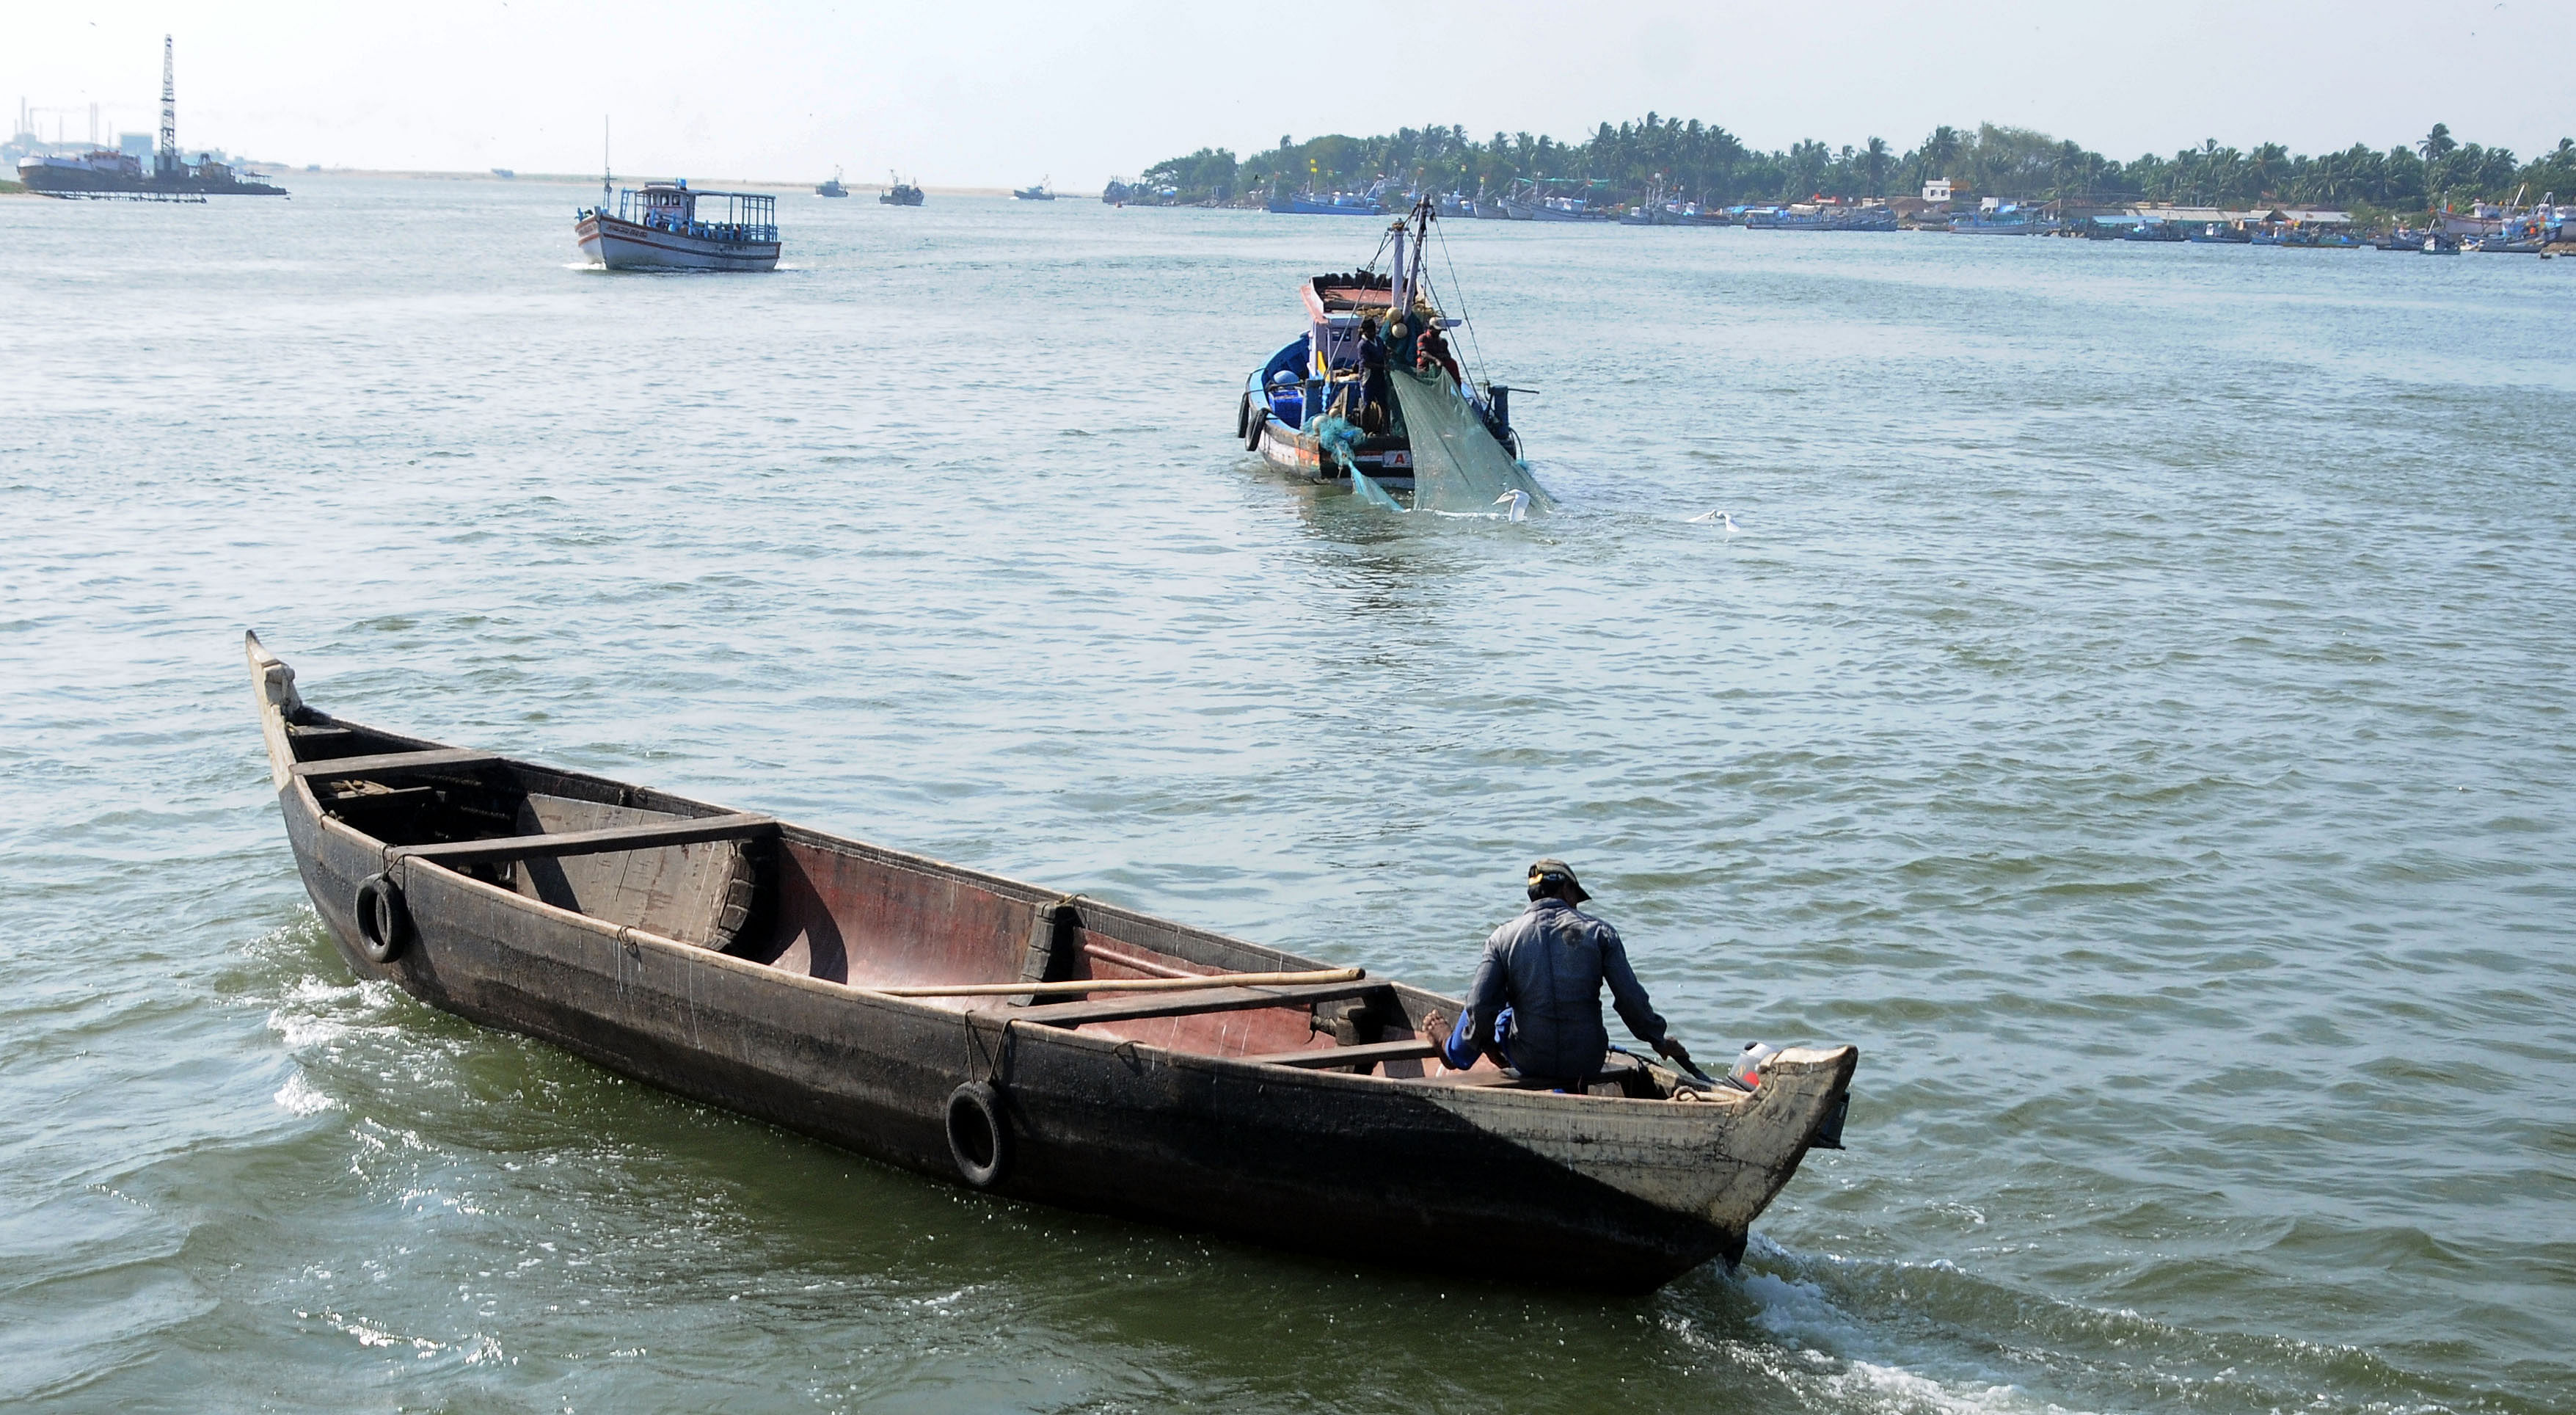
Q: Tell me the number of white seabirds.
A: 2